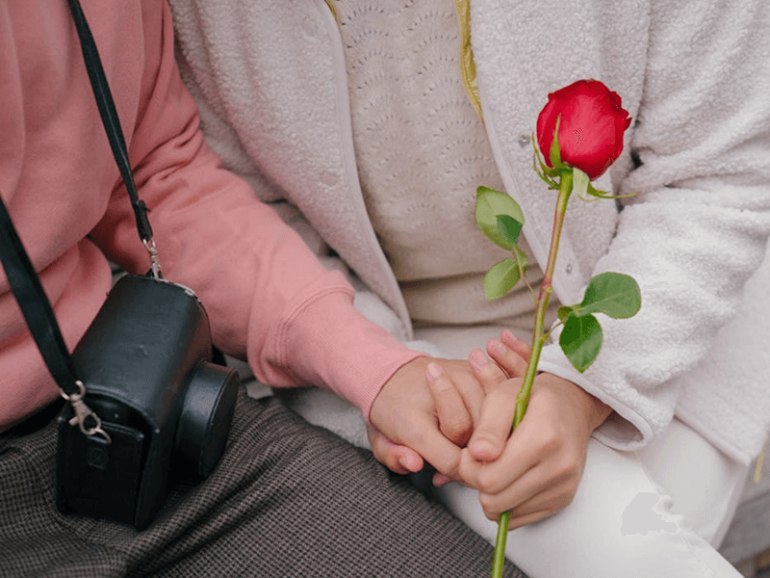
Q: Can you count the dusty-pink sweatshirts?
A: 1